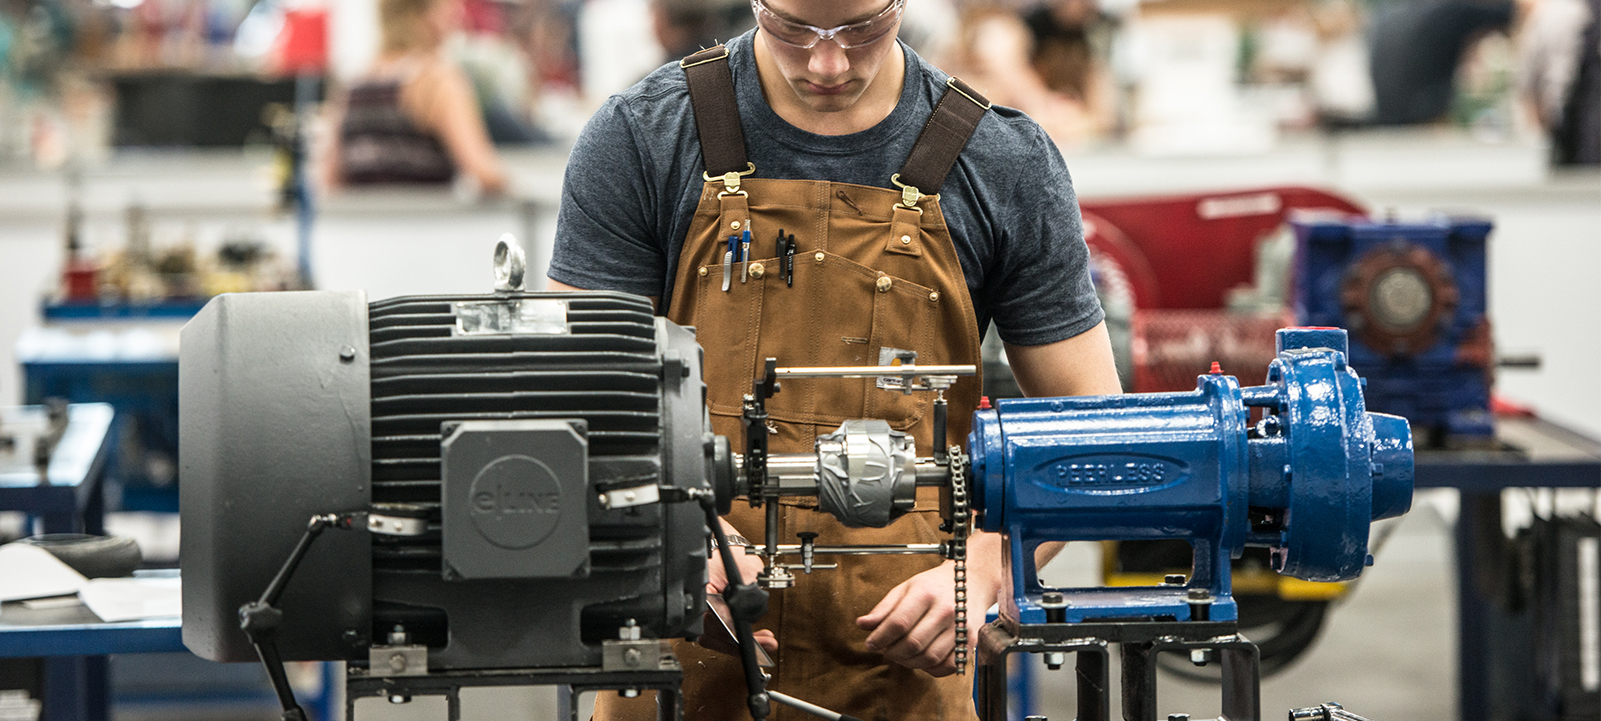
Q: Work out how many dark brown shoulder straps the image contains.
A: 2